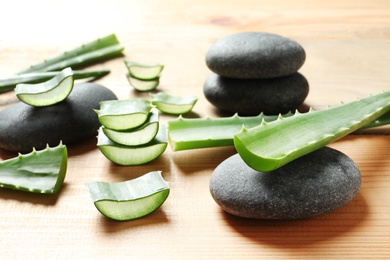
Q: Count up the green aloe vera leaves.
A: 5